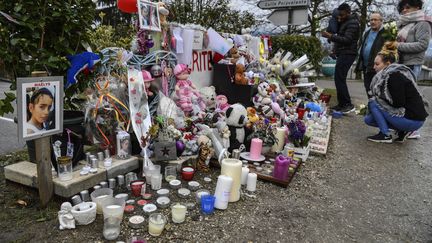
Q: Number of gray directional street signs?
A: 2